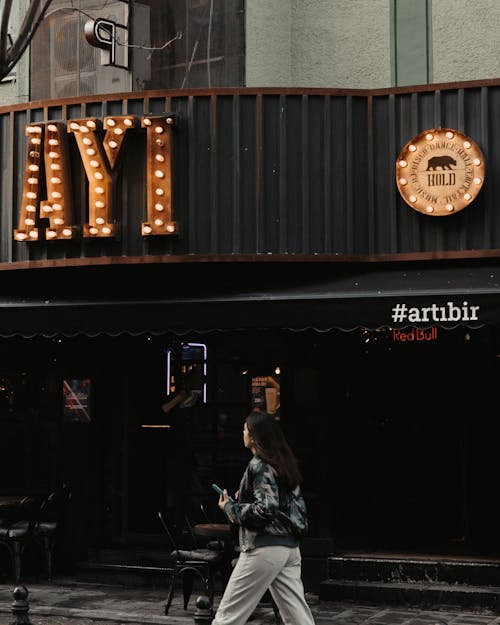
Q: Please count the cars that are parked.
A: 0